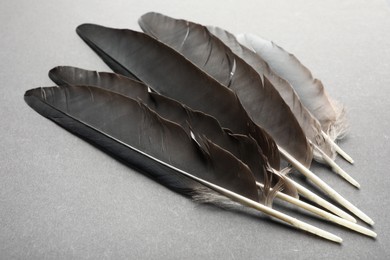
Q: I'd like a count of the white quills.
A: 6